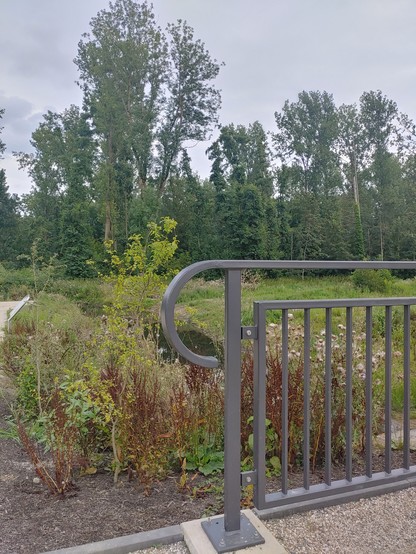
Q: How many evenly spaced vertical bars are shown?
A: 7